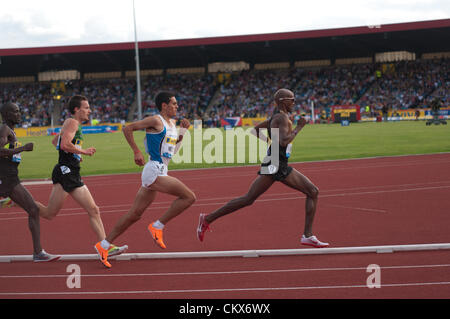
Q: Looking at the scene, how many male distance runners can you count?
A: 4